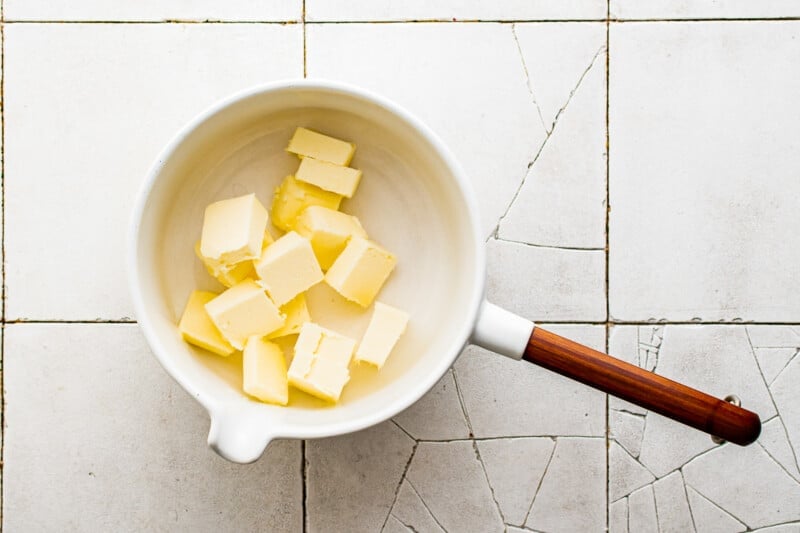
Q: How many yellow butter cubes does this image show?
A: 14